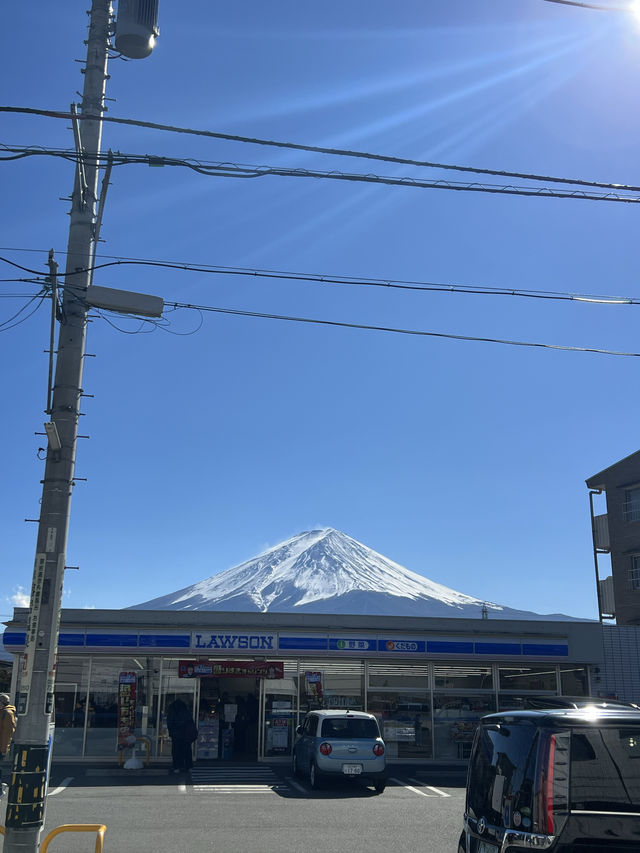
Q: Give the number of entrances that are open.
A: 1